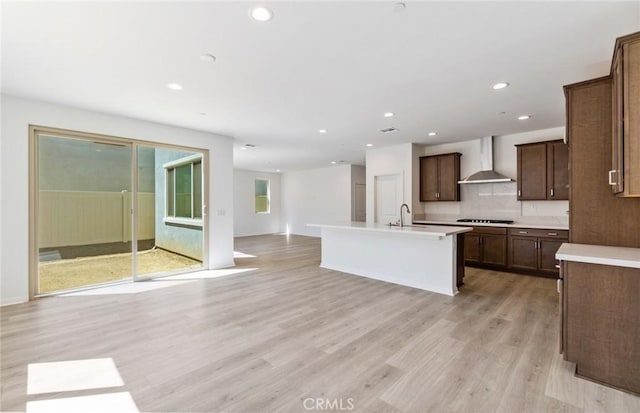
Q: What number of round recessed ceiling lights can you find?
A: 11